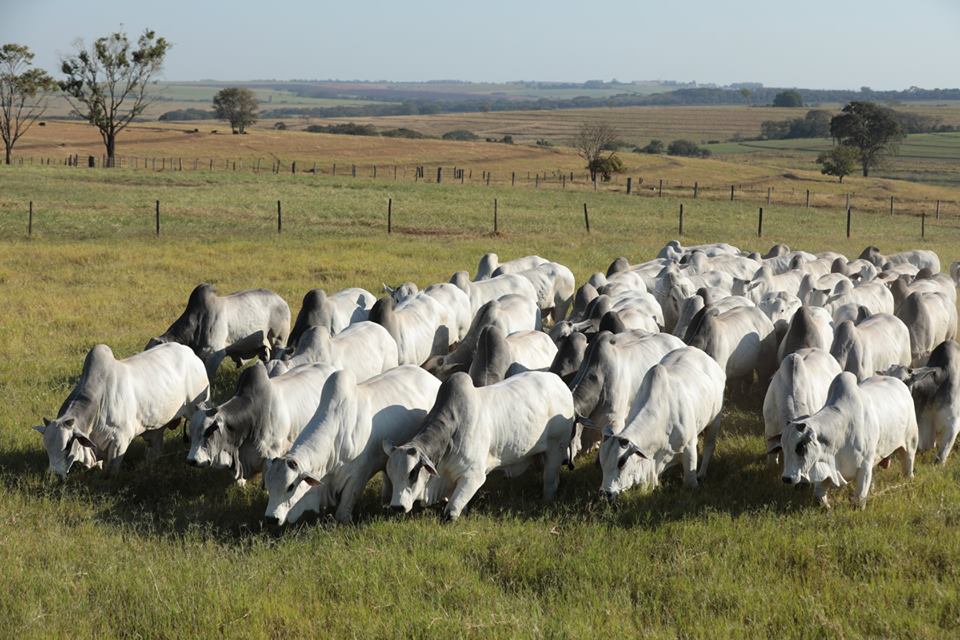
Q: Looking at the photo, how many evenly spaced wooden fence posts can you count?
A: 10